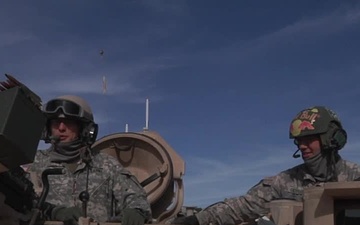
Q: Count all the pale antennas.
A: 2